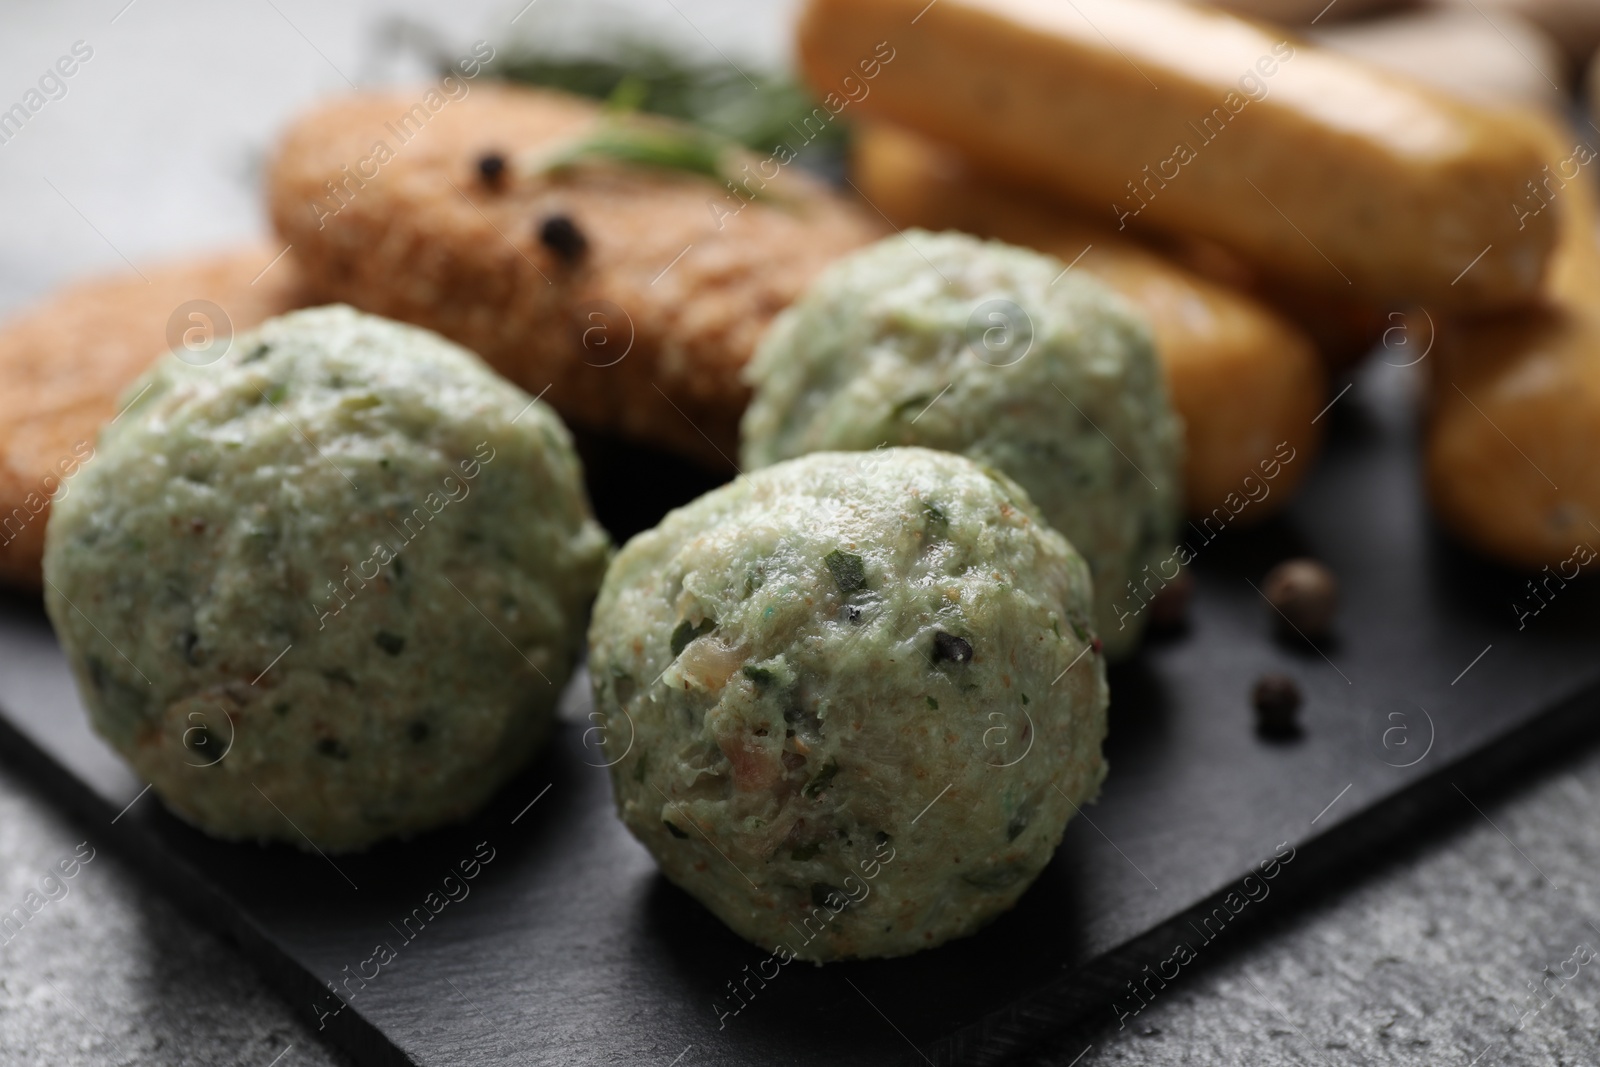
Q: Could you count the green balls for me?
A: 3